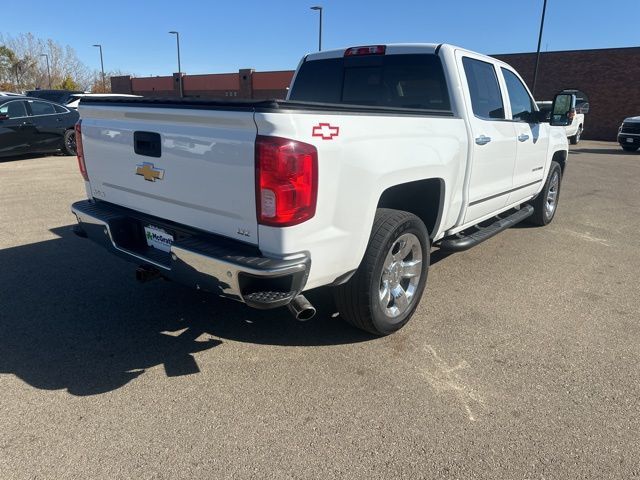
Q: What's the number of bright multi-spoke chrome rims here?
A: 2